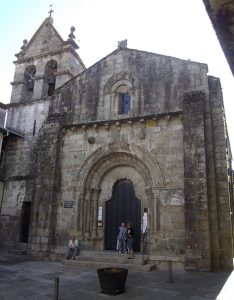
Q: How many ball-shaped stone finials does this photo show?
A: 2